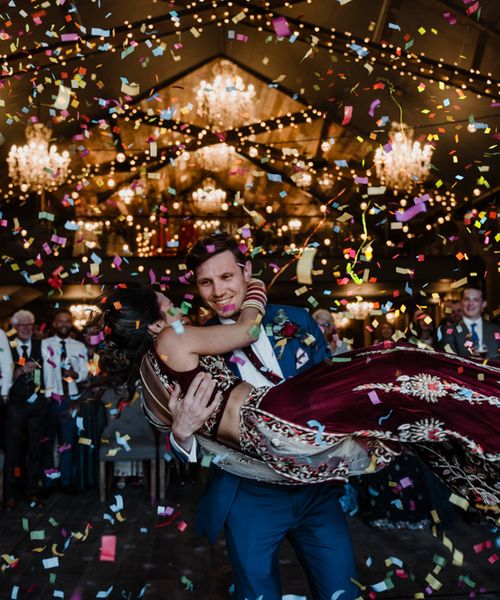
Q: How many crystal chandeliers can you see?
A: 5